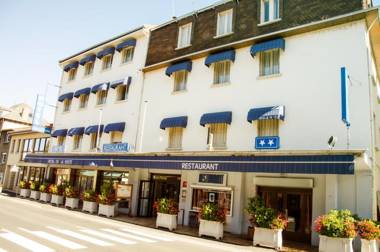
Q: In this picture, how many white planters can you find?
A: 12